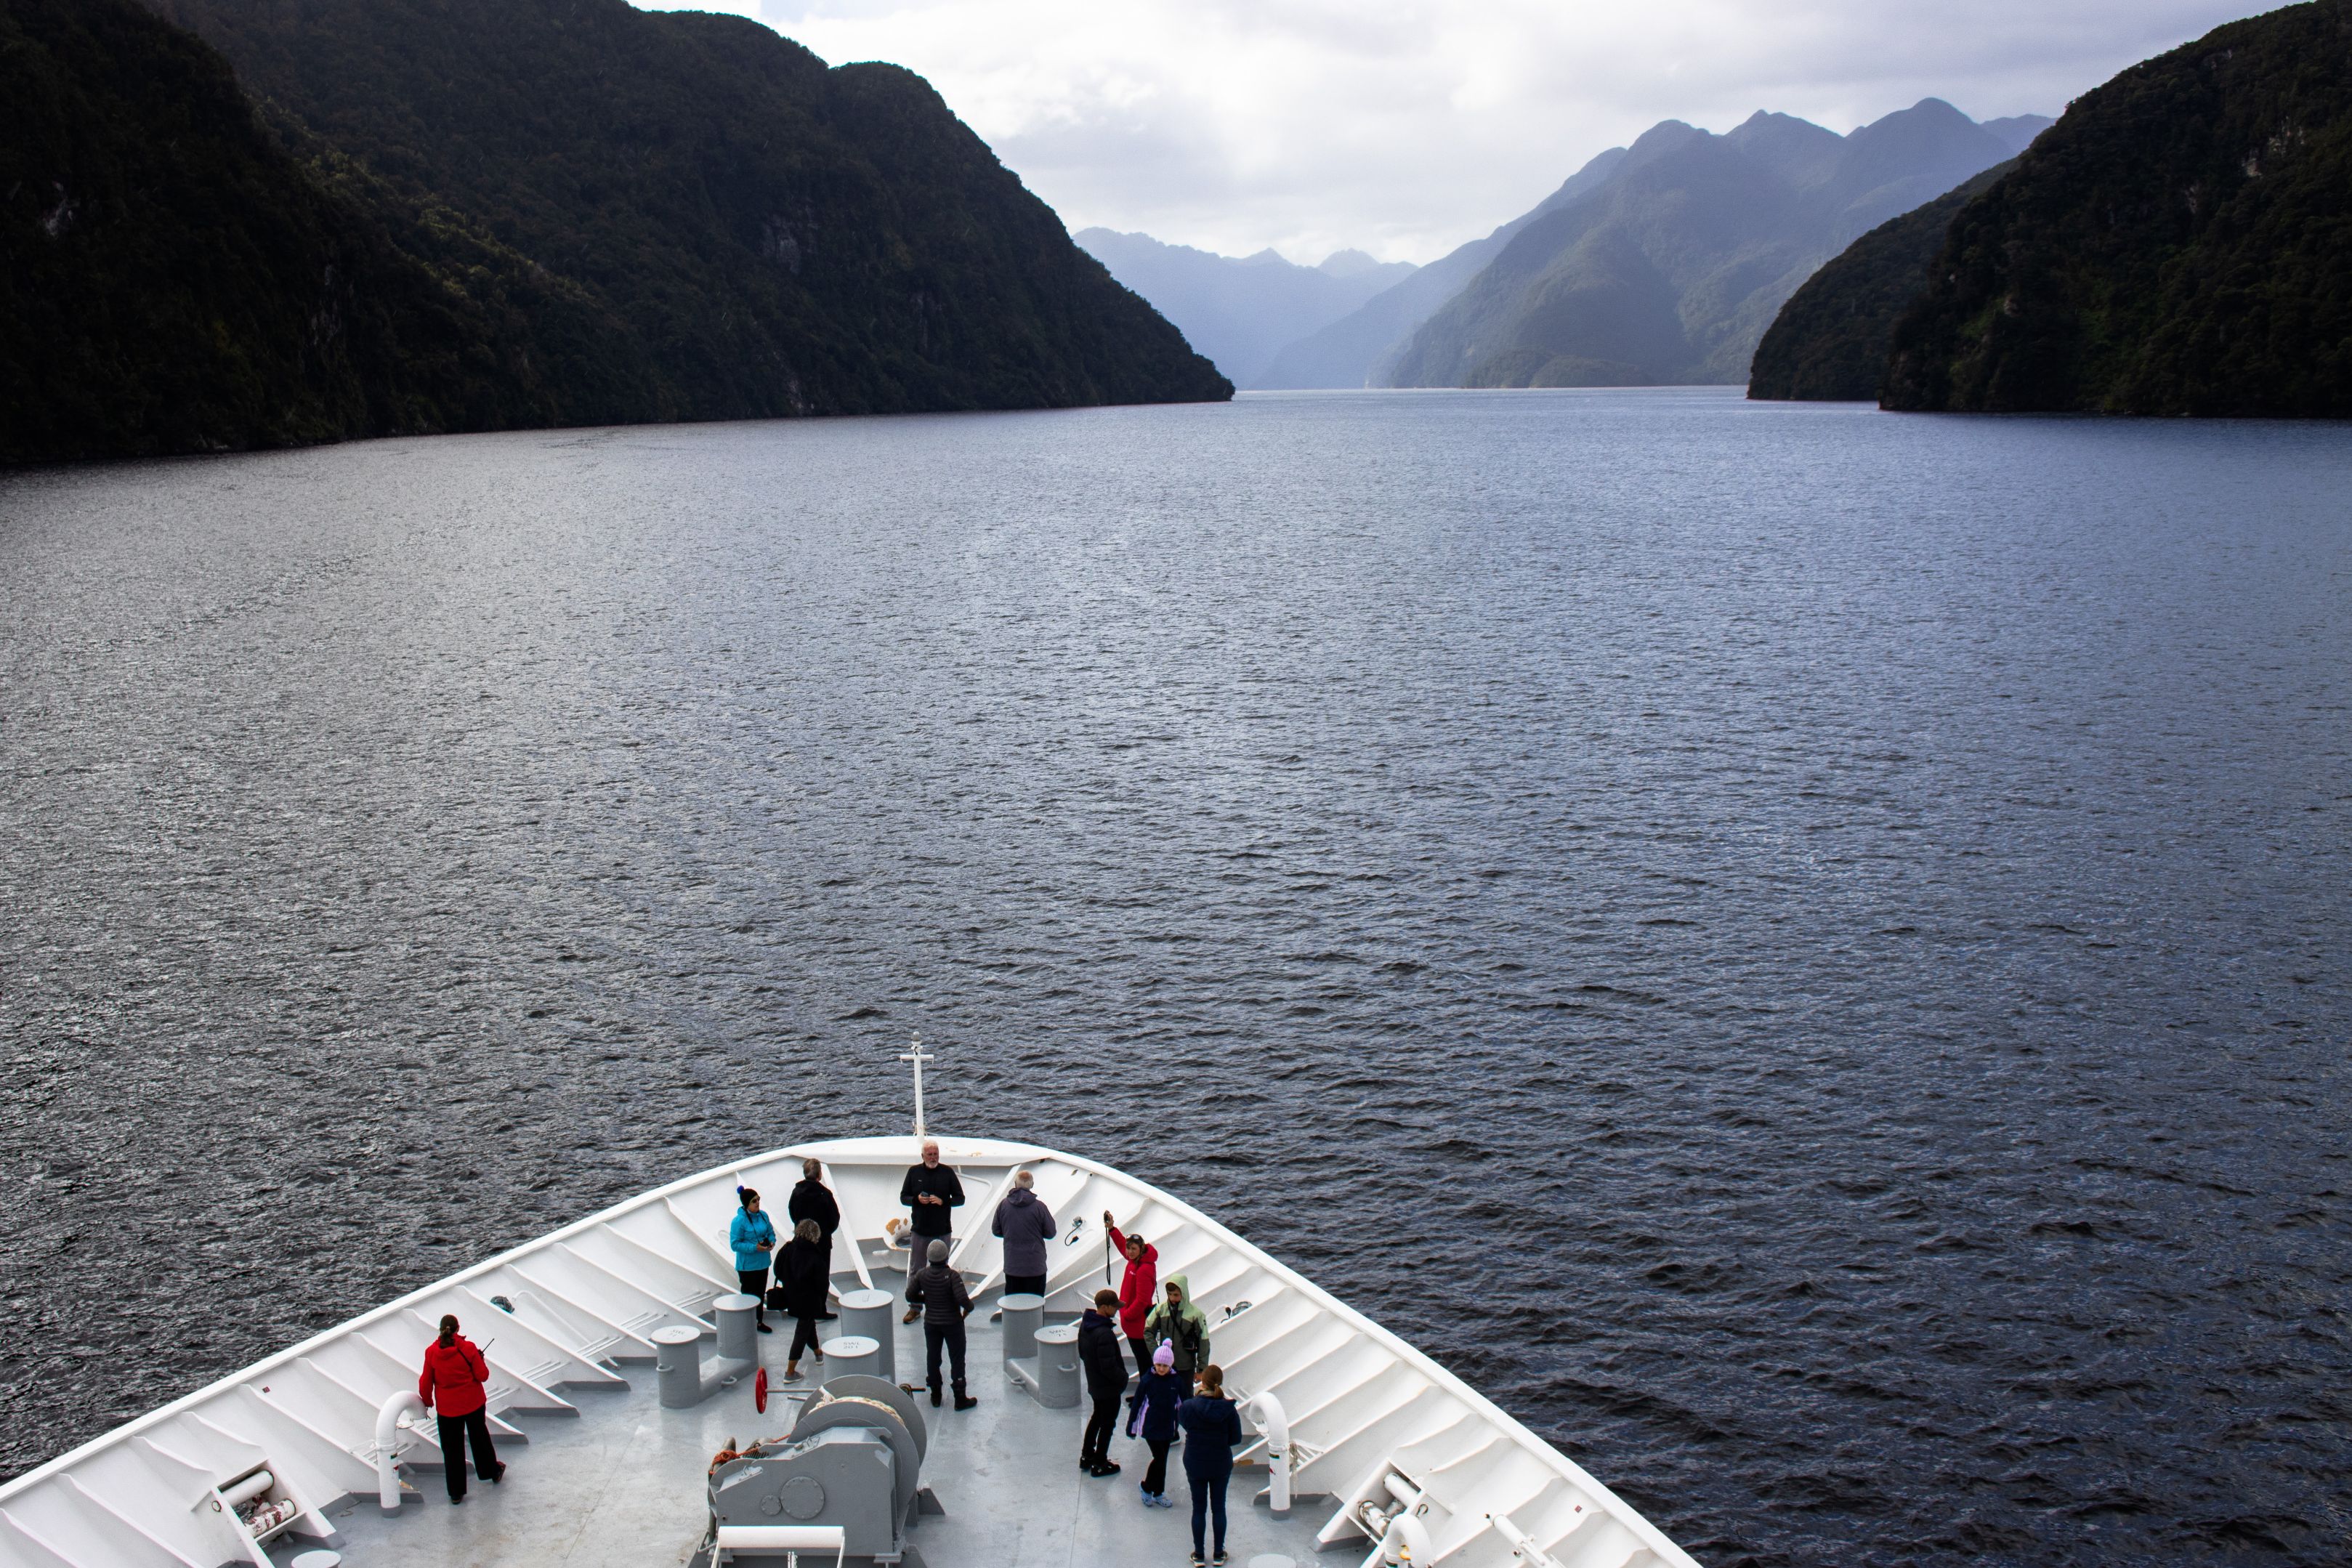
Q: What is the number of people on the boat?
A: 12